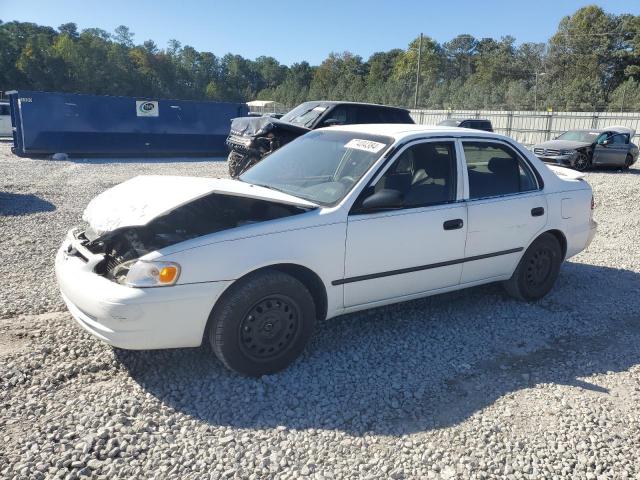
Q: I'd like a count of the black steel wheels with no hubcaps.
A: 2